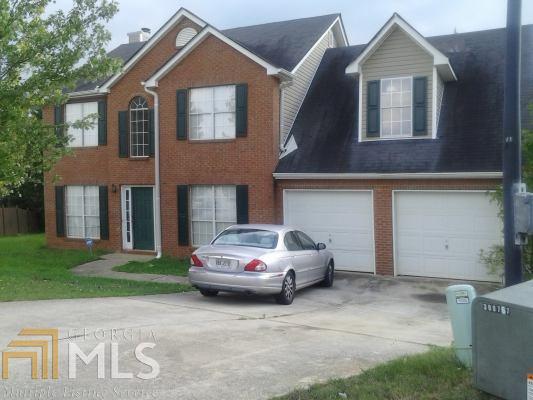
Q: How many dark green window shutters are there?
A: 12